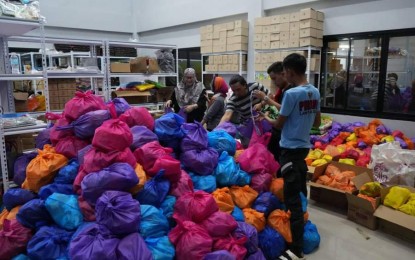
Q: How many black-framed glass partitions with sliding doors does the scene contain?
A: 1